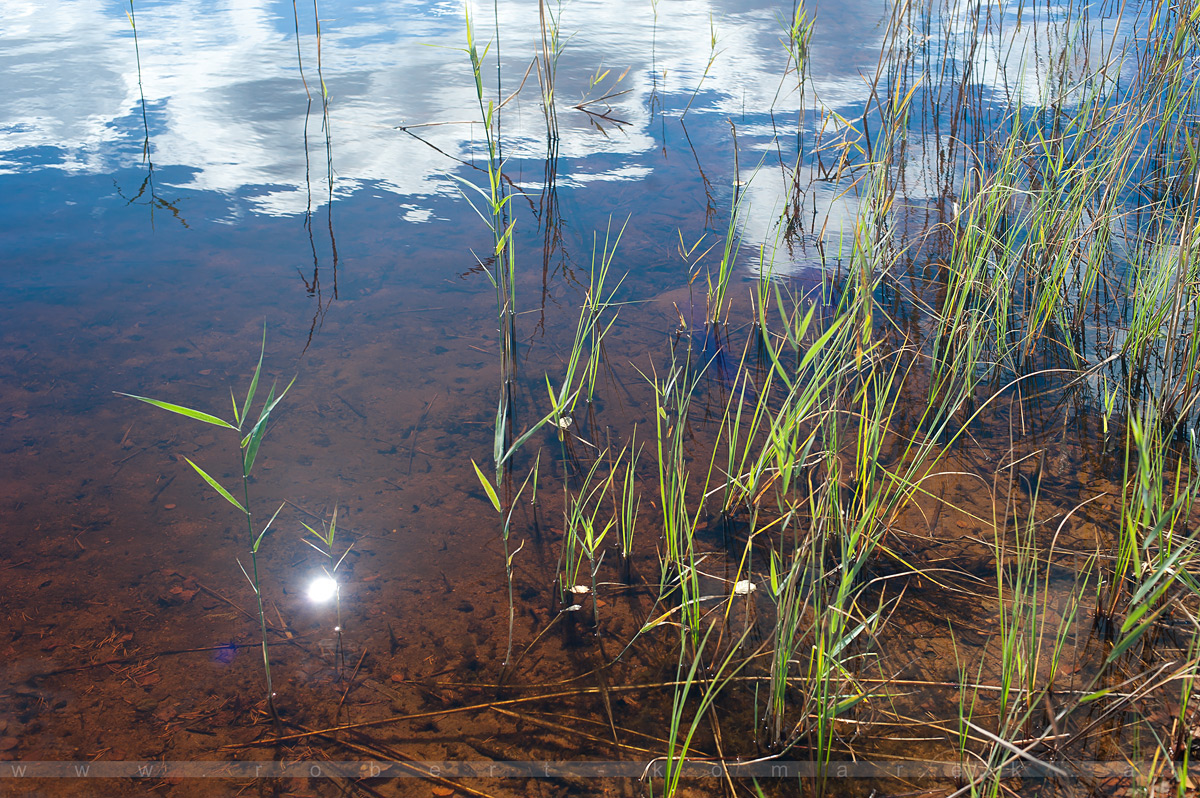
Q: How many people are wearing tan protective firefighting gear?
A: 0